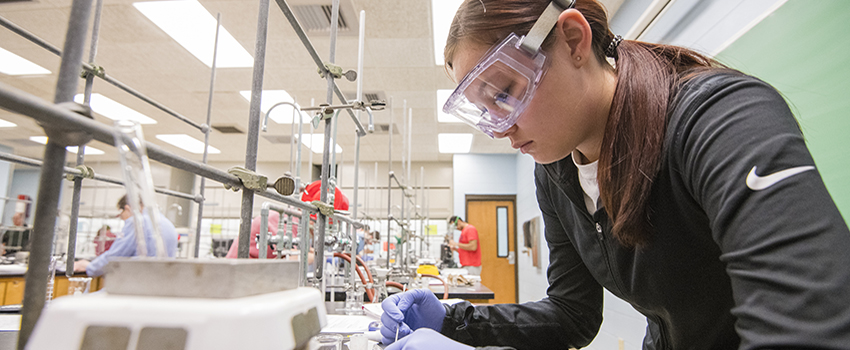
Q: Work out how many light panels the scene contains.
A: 11